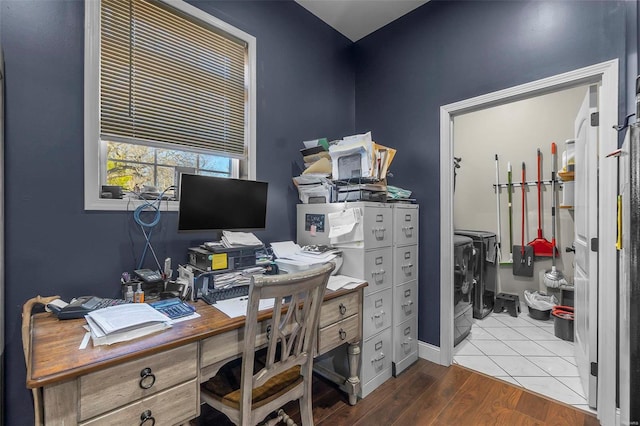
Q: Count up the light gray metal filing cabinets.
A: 2